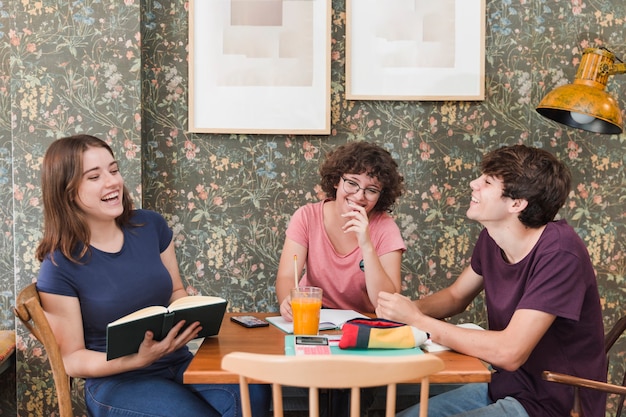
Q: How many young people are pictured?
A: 3